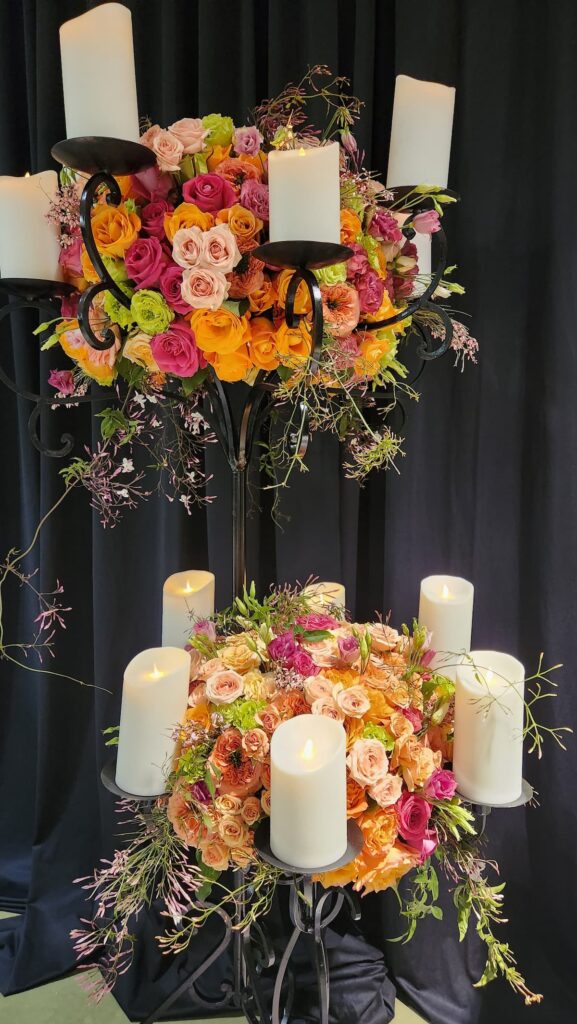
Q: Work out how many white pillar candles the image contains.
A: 11